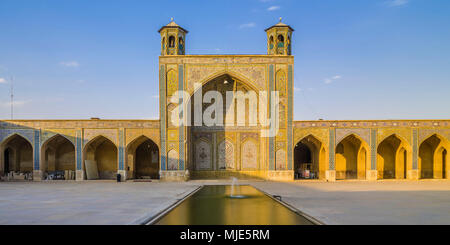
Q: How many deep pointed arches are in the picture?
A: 9